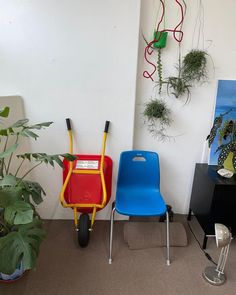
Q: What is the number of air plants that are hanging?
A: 3